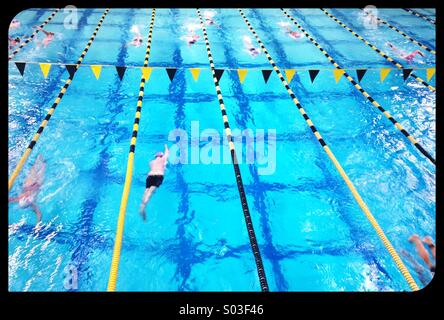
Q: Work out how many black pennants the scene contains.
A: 9